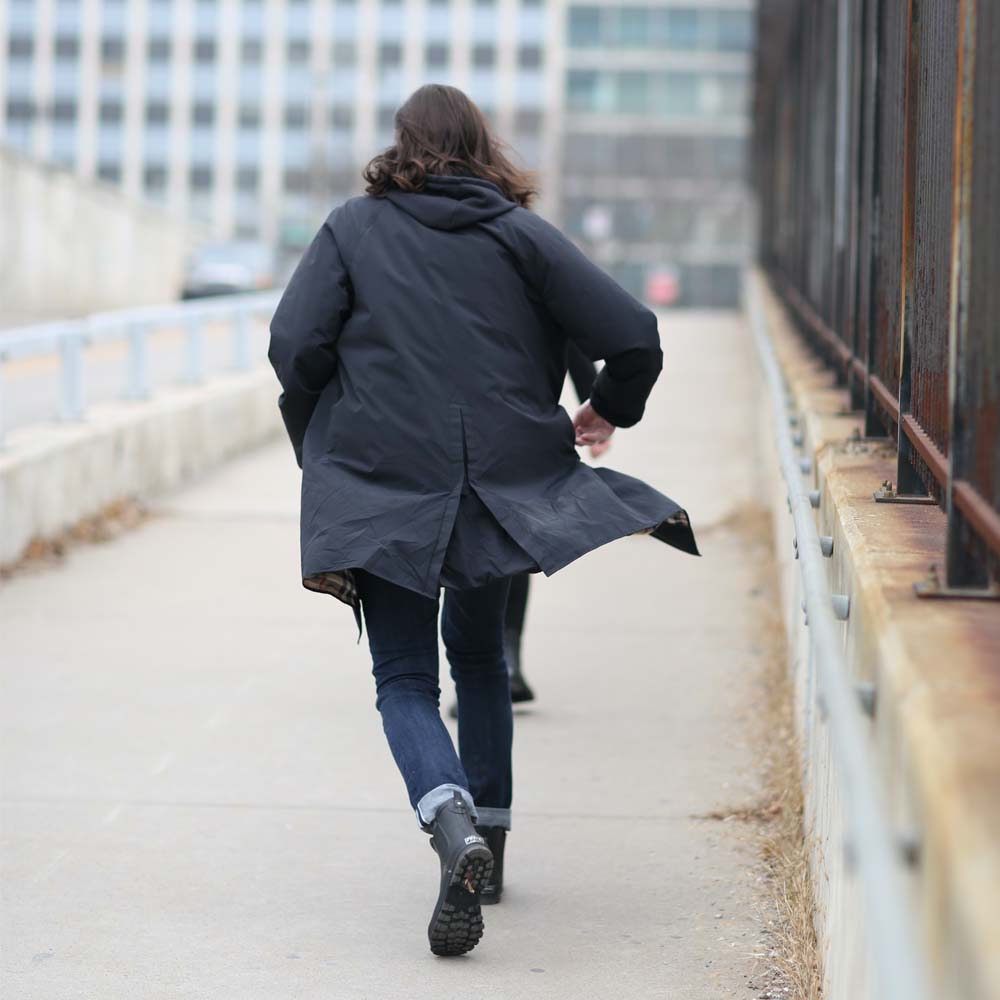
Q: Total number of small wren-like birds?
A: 0